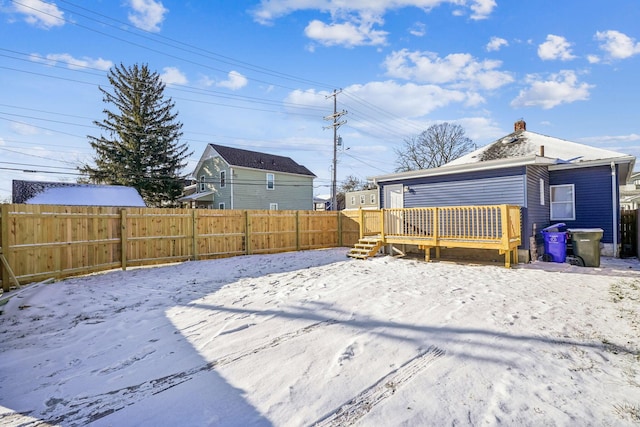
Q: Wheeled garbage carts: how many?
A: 2